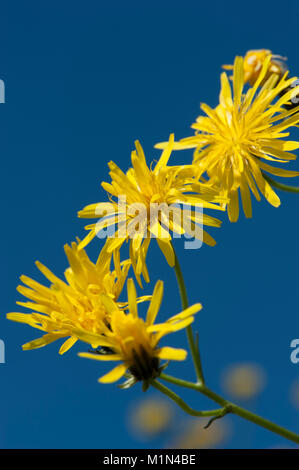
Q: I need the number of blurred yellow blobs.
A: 3